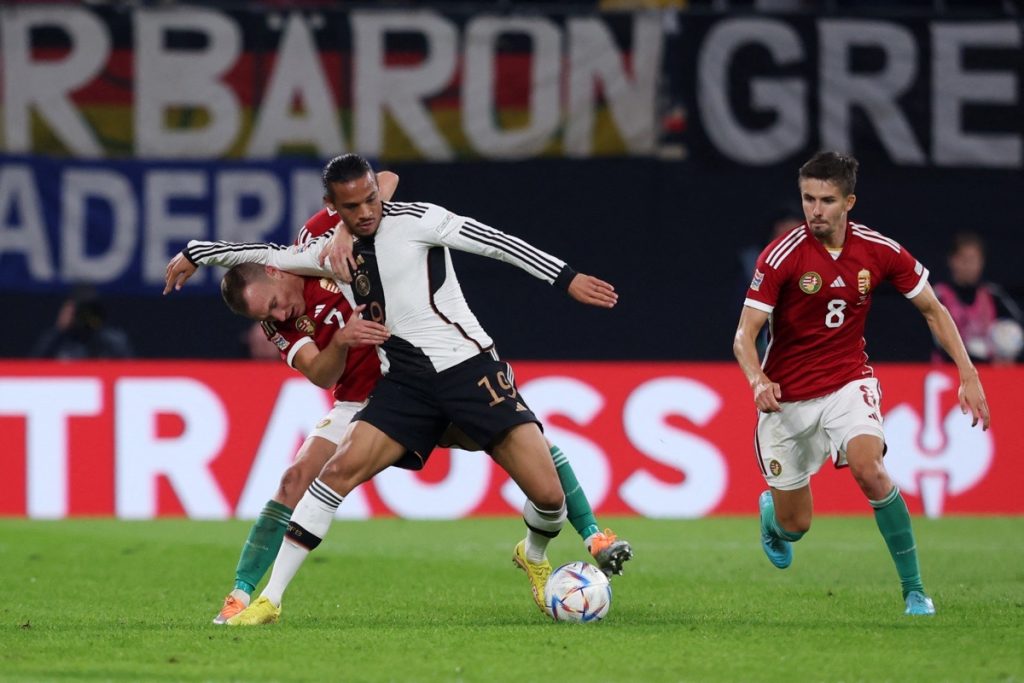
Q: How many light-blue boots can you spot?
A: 2